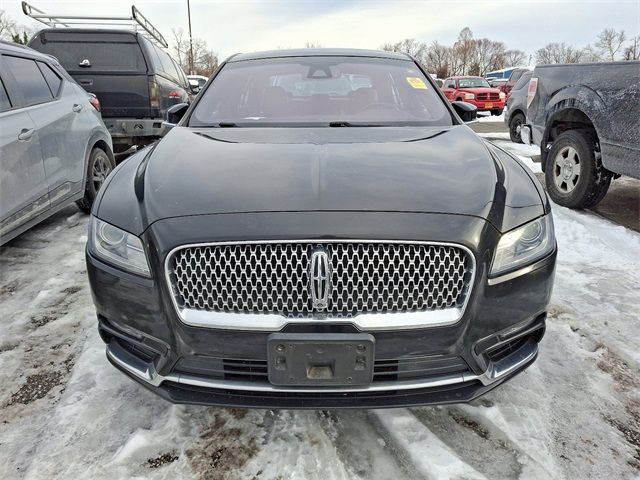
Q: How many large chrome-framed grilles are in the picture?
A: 1